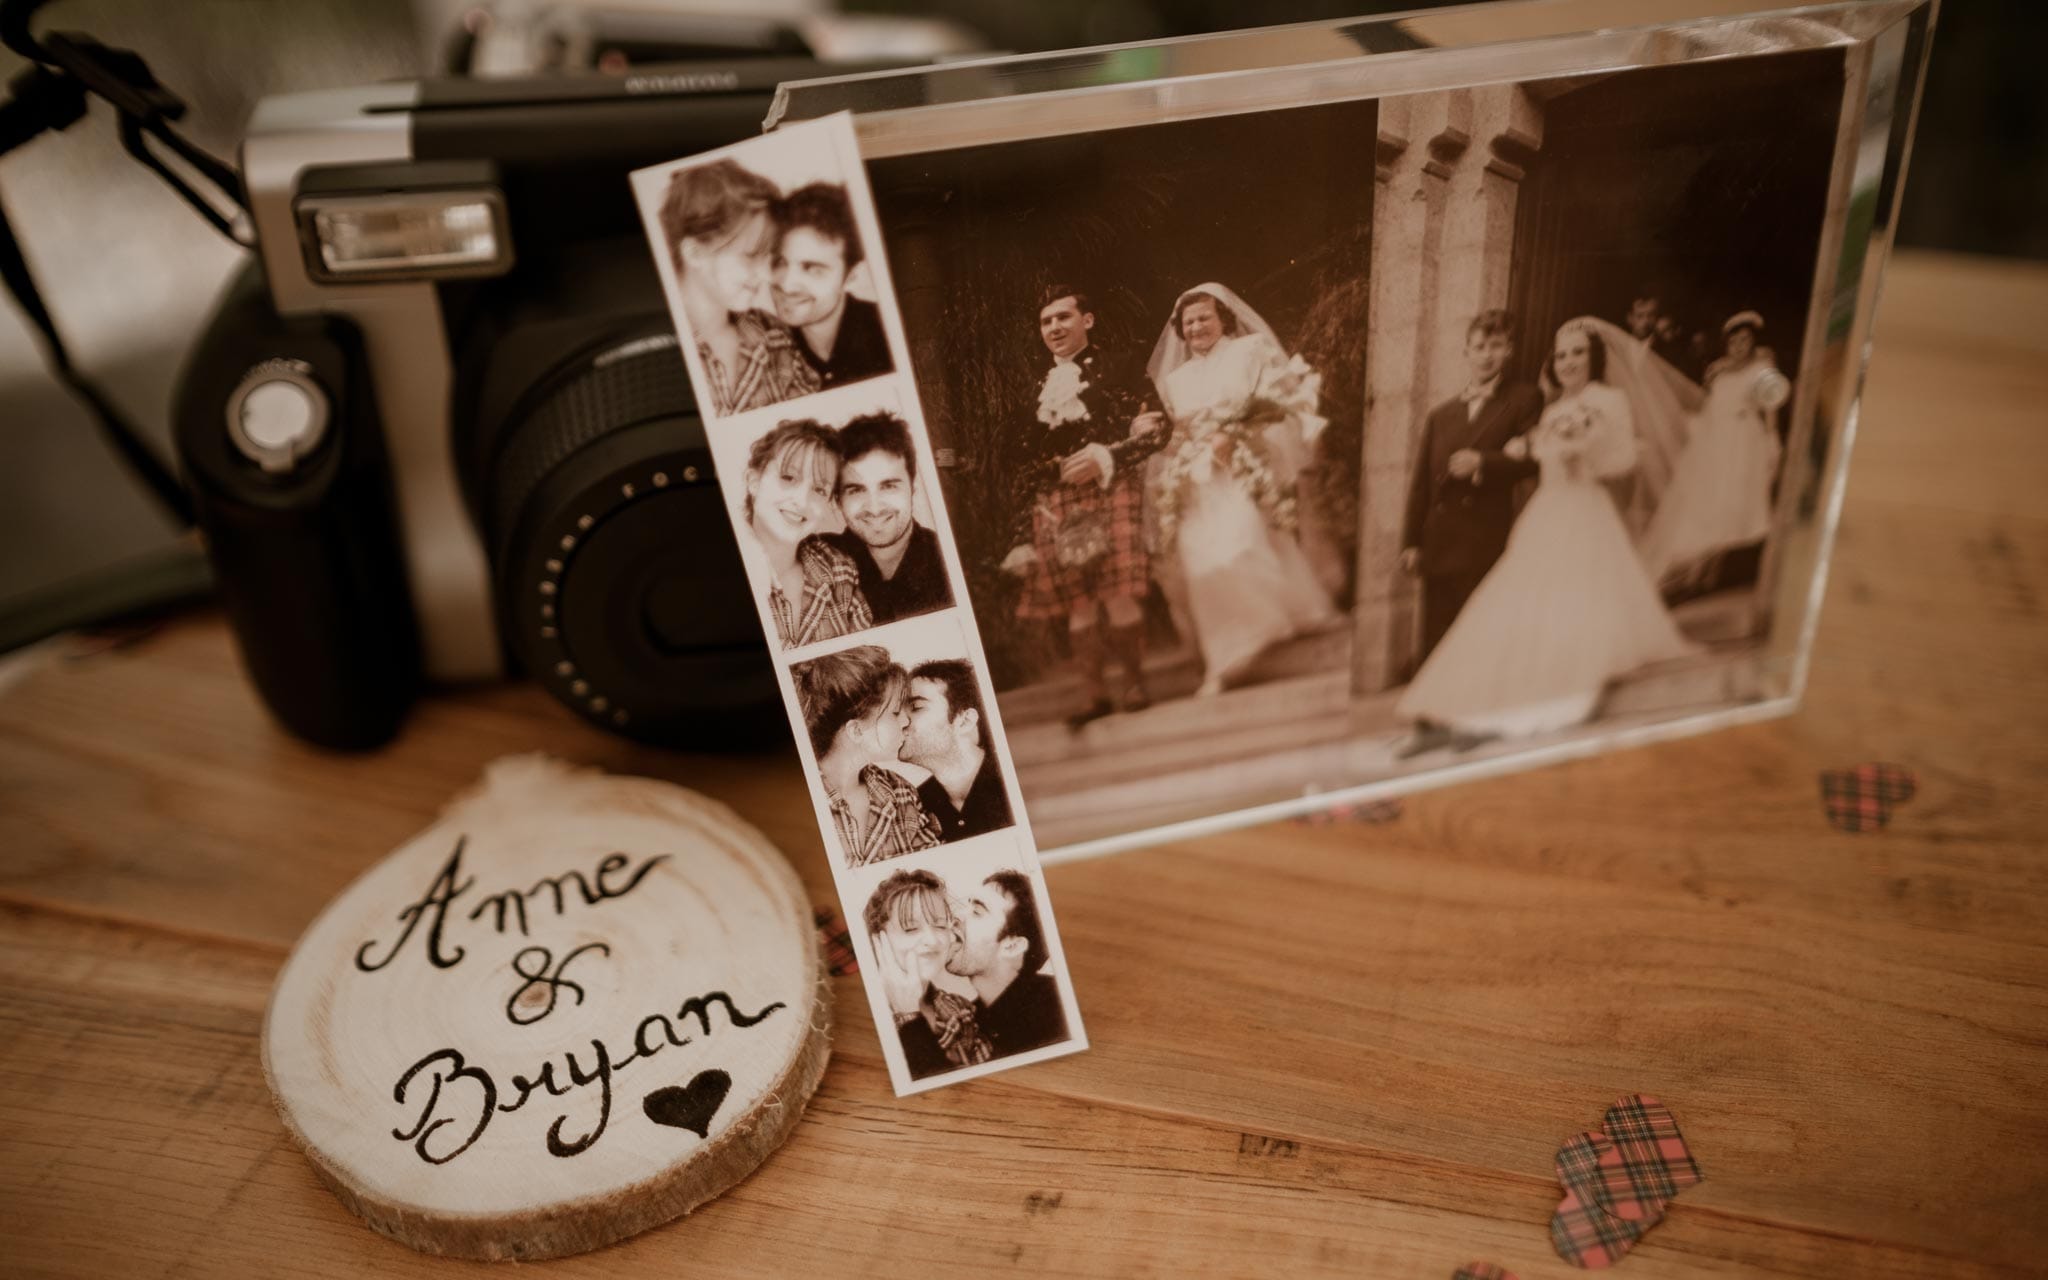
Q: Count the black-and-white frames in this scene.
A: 4